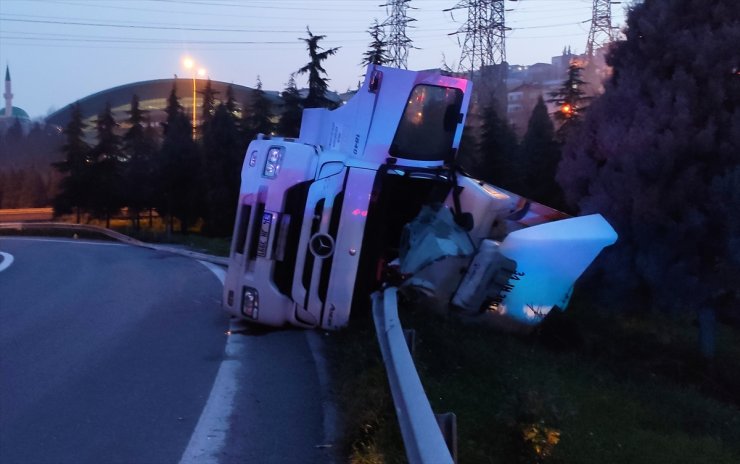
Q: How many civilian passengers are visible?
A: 0